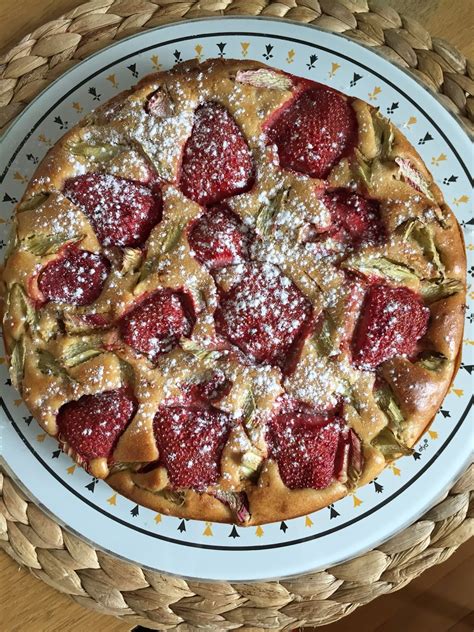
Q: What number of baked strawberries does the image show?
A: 12